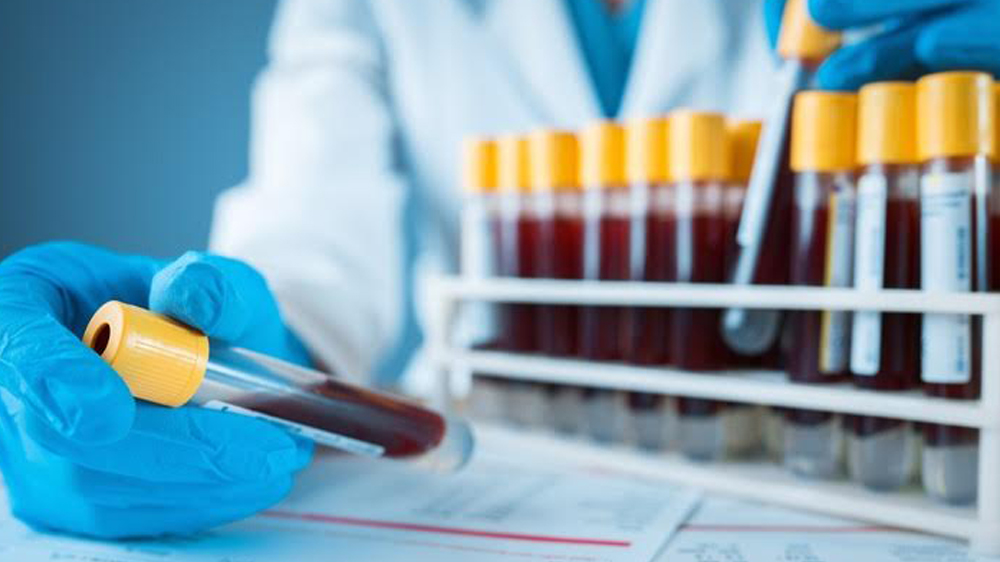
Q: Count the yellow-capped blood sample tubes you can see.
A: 13